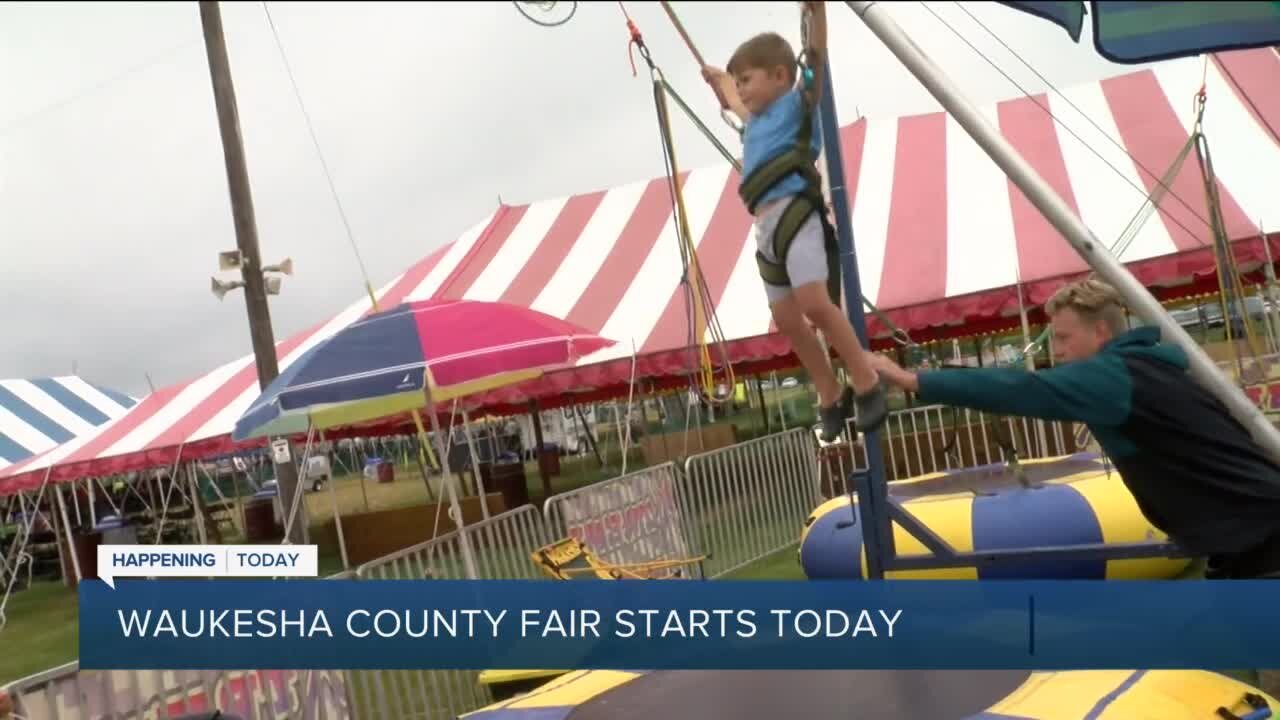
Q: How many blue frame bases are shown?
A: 1